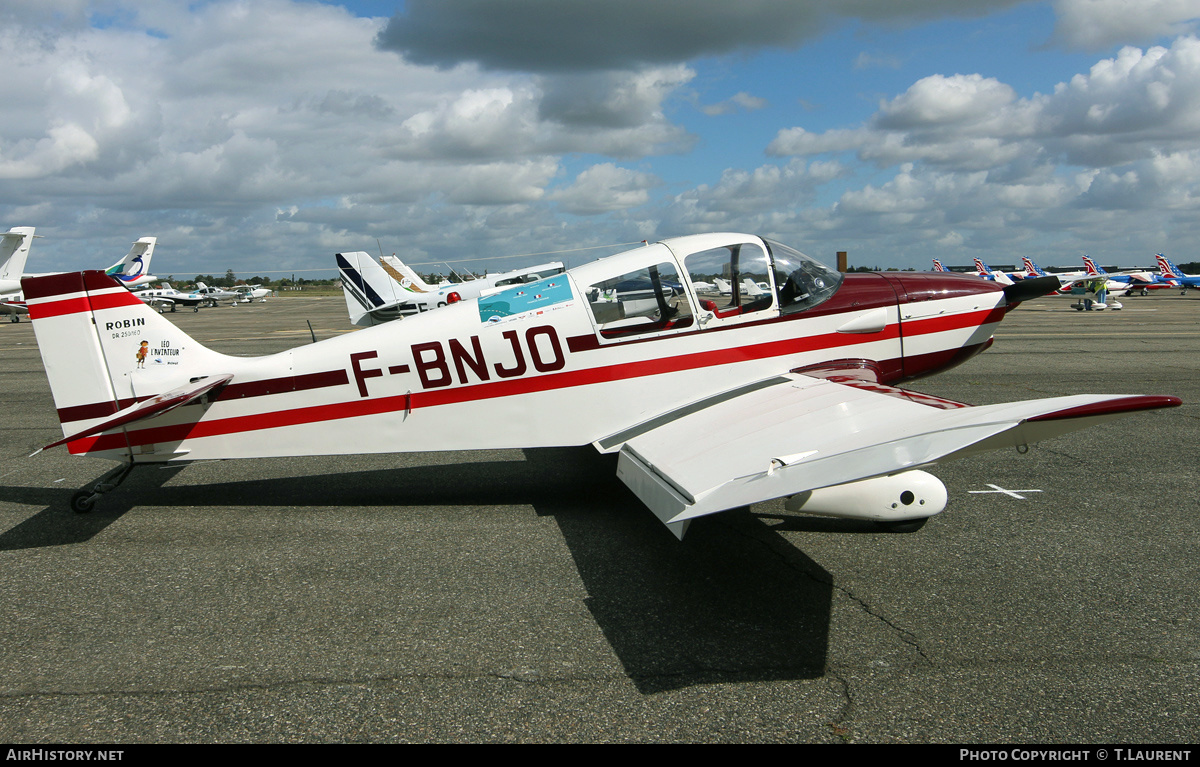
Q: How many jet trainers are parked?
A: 5